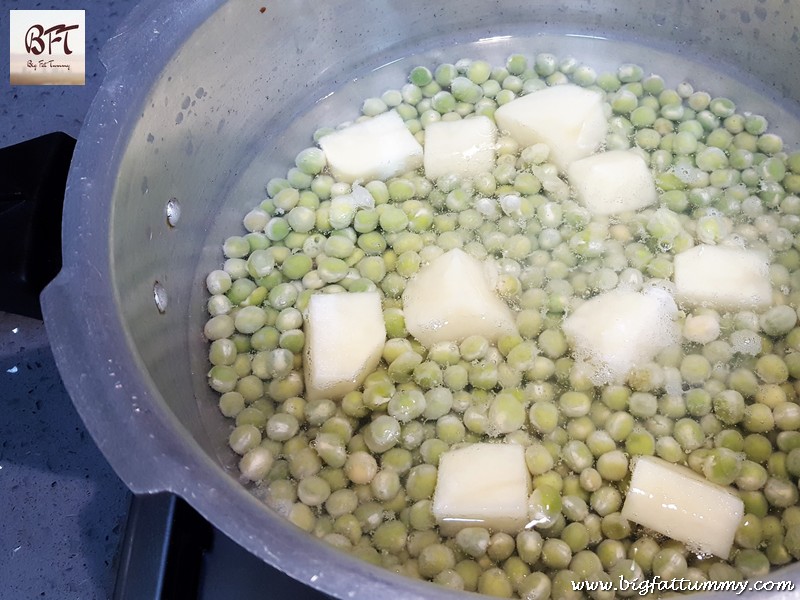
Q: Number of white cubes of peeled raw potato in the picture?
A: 10